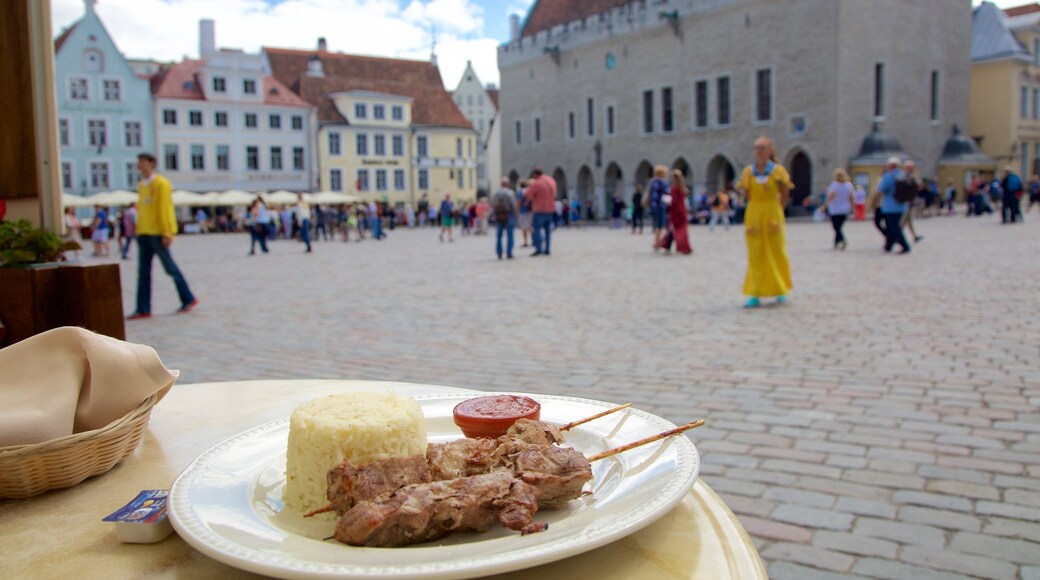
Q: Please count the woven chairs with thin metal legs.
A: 0